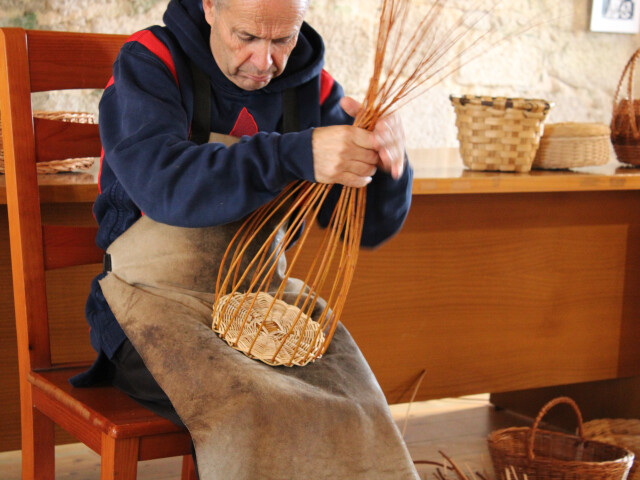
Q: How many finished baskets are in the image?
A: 6